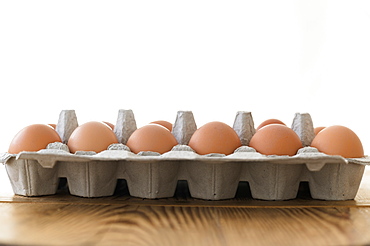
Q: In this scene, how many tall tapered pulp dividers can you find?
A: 5